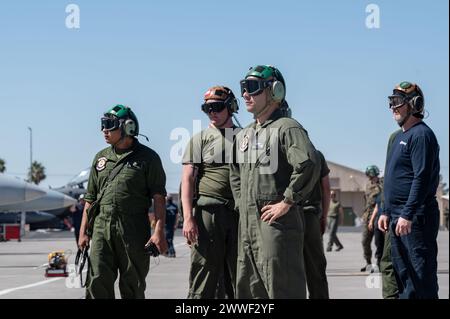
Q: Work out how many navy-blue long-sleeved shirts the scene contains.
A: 1